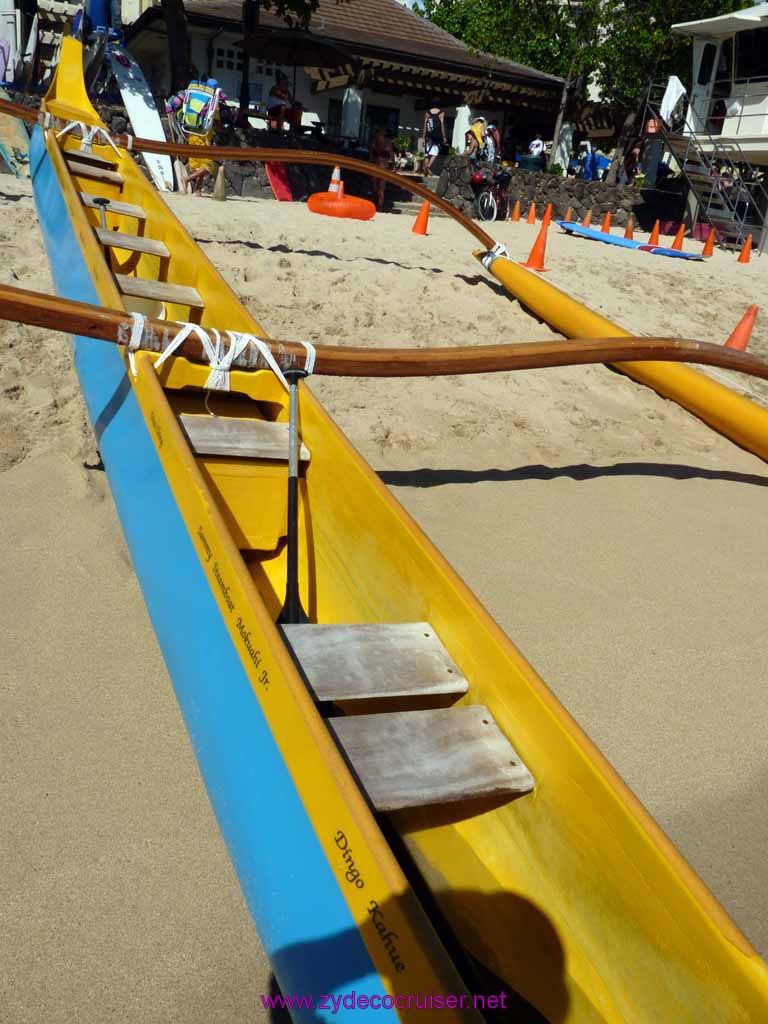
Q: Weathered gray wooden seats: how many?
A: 8